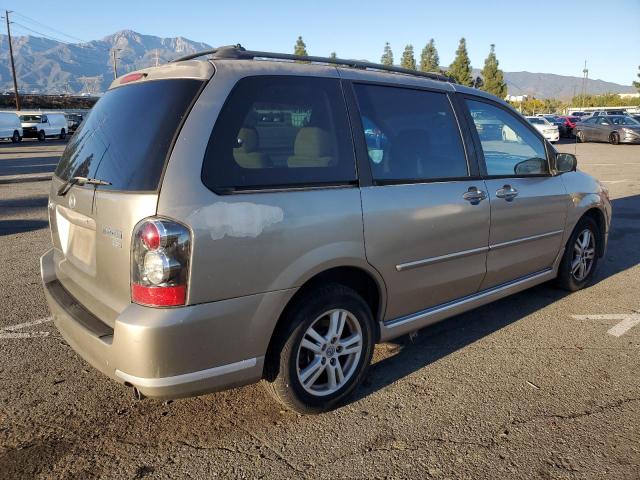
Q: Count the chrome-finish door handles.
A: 2